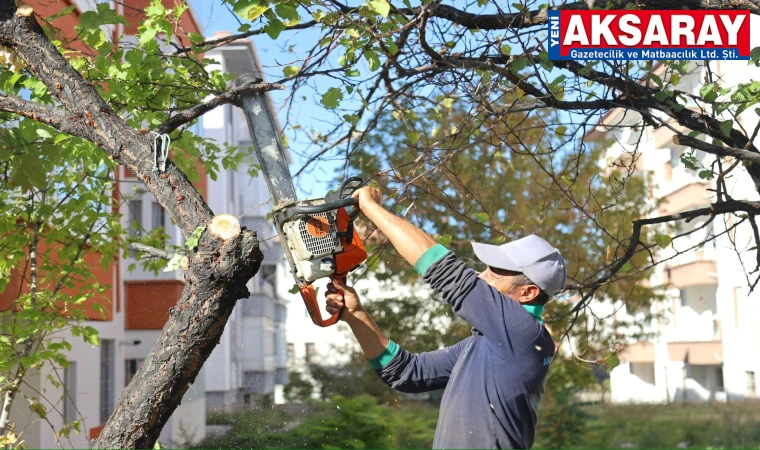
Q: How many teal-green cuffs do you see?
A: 2